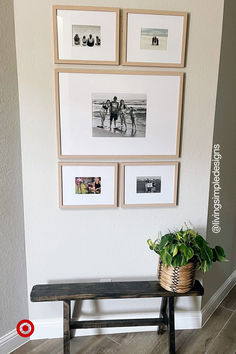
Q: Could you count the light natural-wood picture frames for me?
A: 5